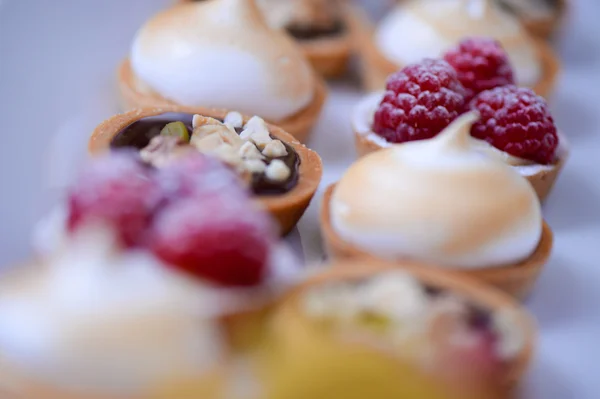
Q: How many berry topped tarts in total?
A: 2